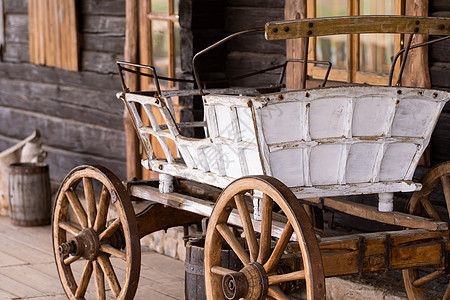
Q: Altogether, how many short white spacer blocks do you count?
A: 3